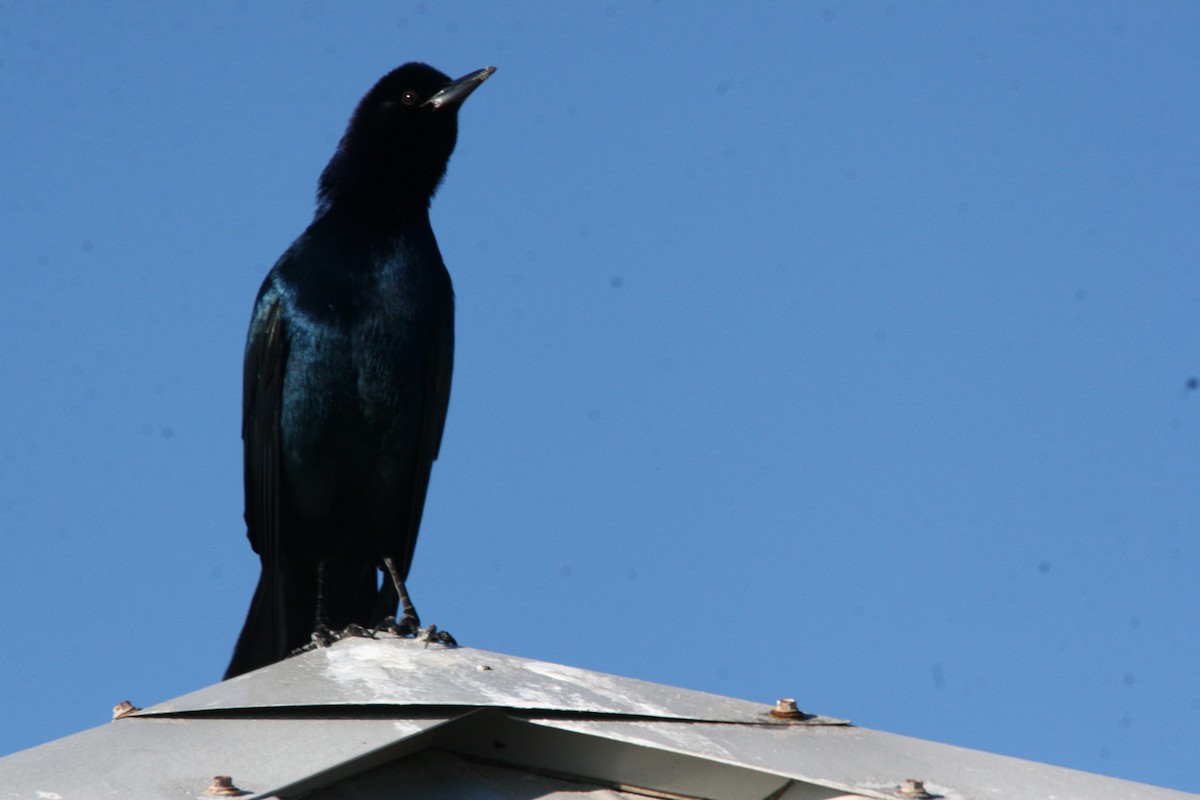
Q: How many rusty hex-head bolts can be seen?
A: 4